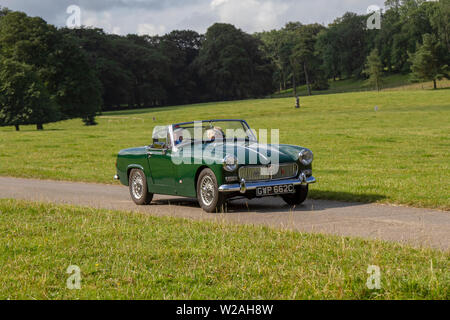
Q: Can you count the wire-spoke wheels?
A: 2